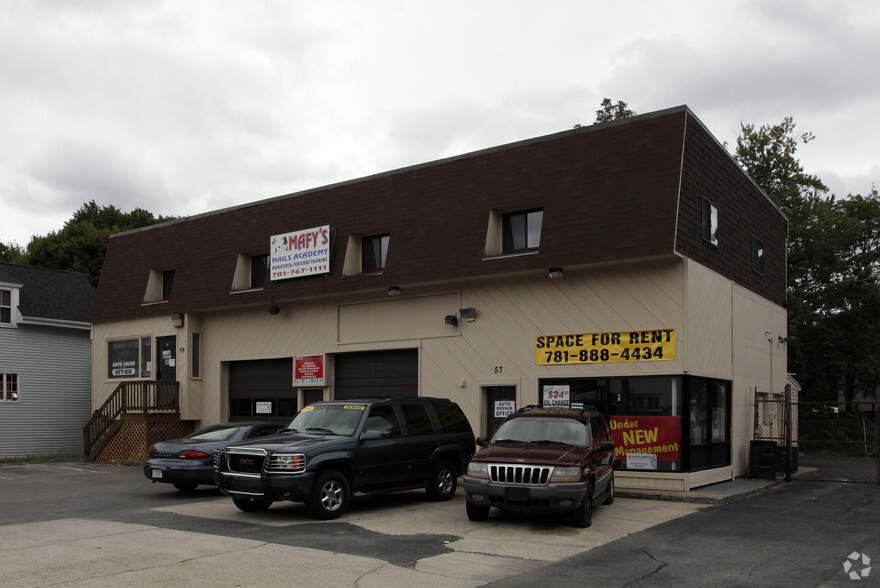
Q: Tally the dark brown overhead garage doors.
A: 2